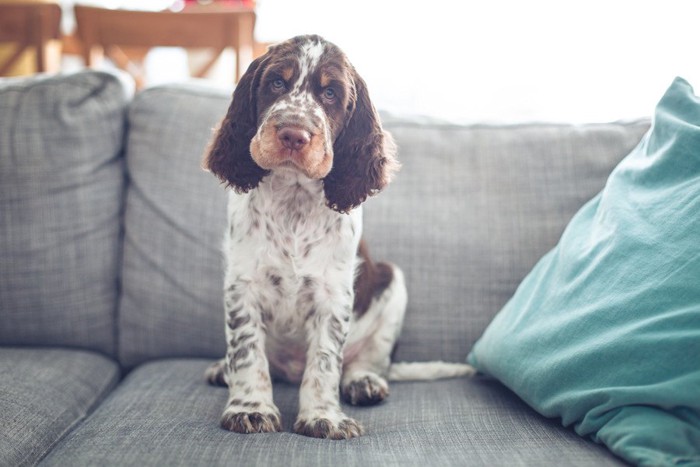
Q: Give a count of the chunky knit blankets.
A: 0